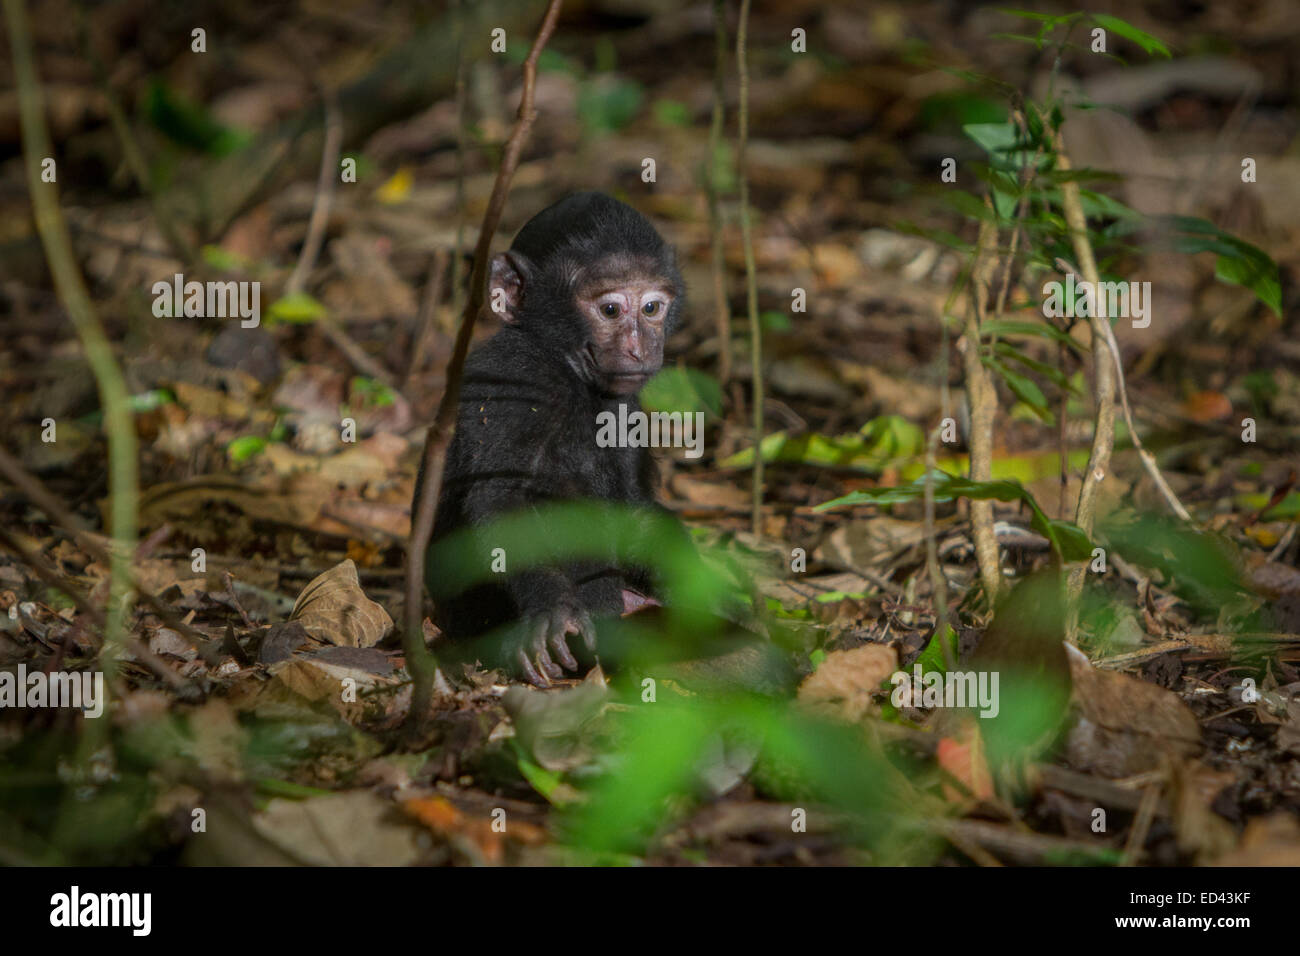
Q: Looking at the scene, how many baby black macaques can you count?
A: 1